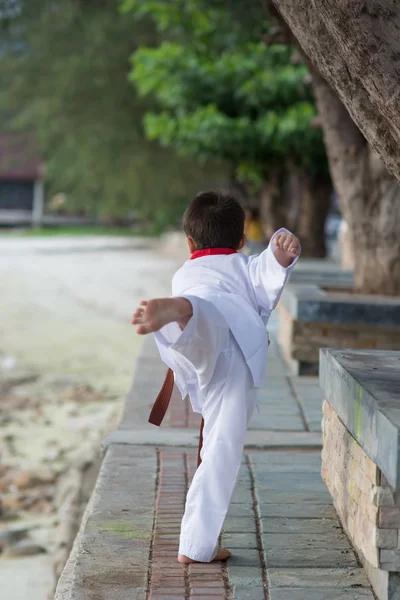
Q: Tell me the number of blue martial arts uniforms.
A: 0